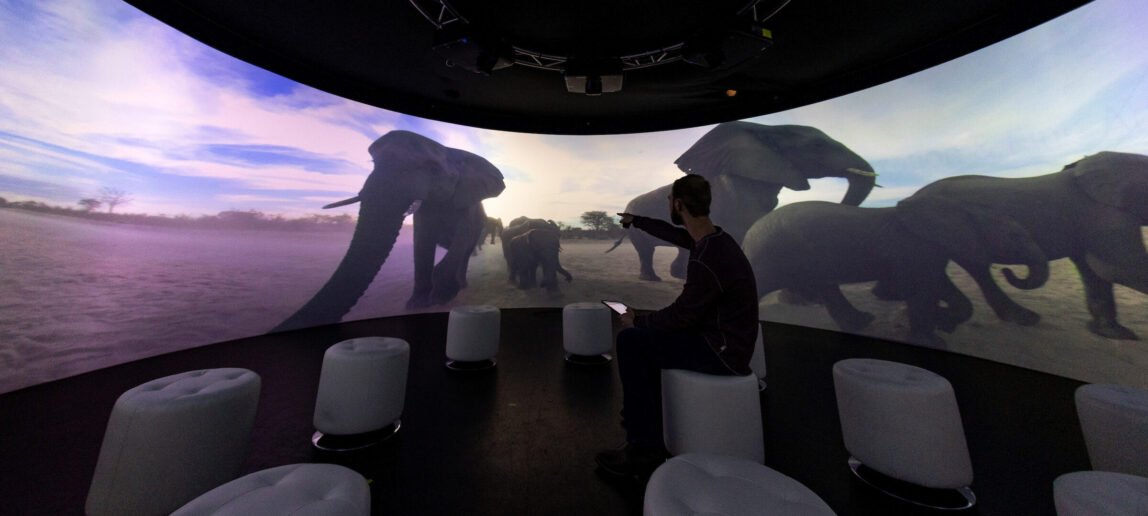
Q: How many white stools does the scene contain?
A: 11